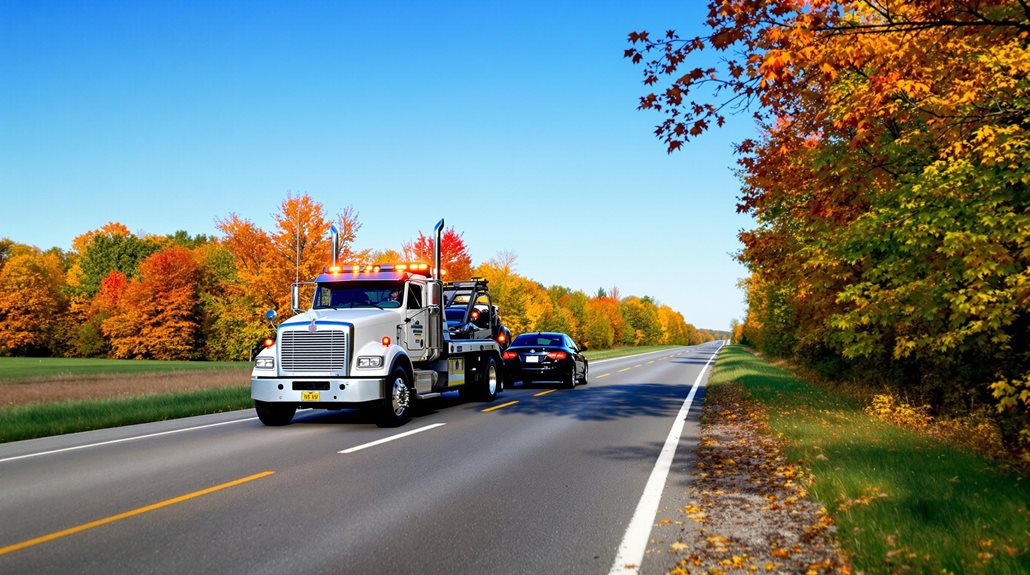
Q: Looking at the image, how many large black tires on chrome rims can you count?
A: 2